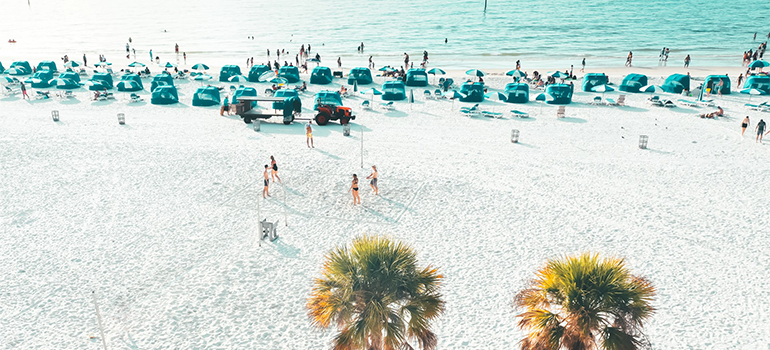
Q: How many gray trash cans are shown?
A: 6